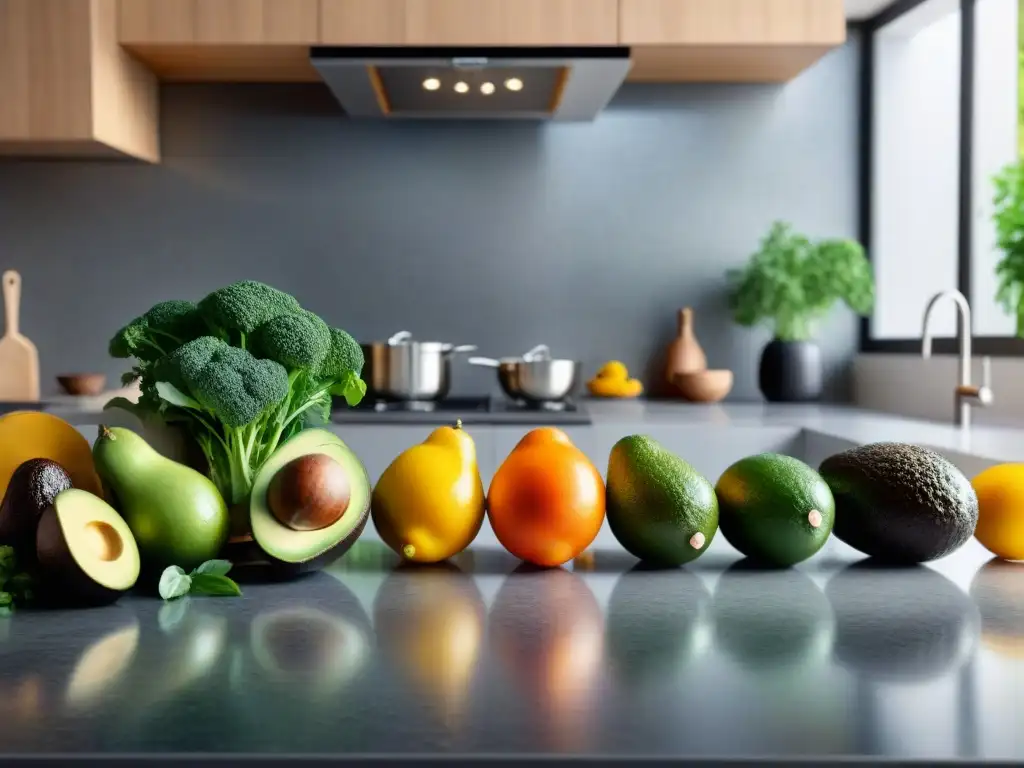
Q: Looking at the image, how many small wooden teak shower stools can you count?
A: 0